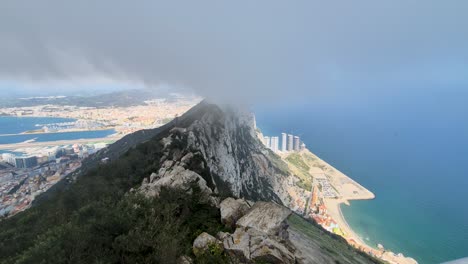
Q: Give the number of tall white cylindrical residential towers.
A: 5